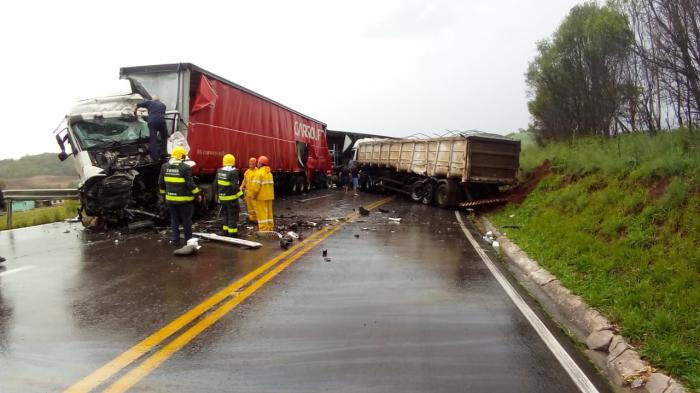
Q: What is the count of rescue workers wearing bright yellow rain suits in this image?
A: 2